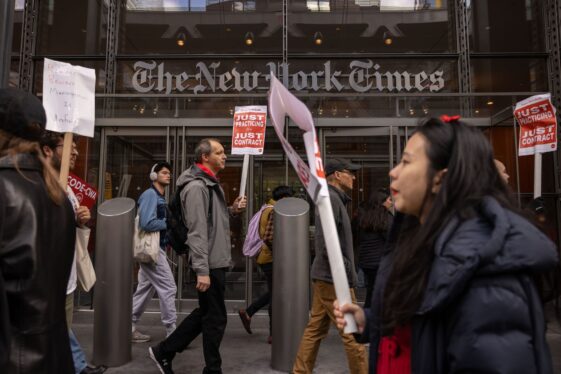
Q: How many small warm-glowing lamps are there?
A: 4